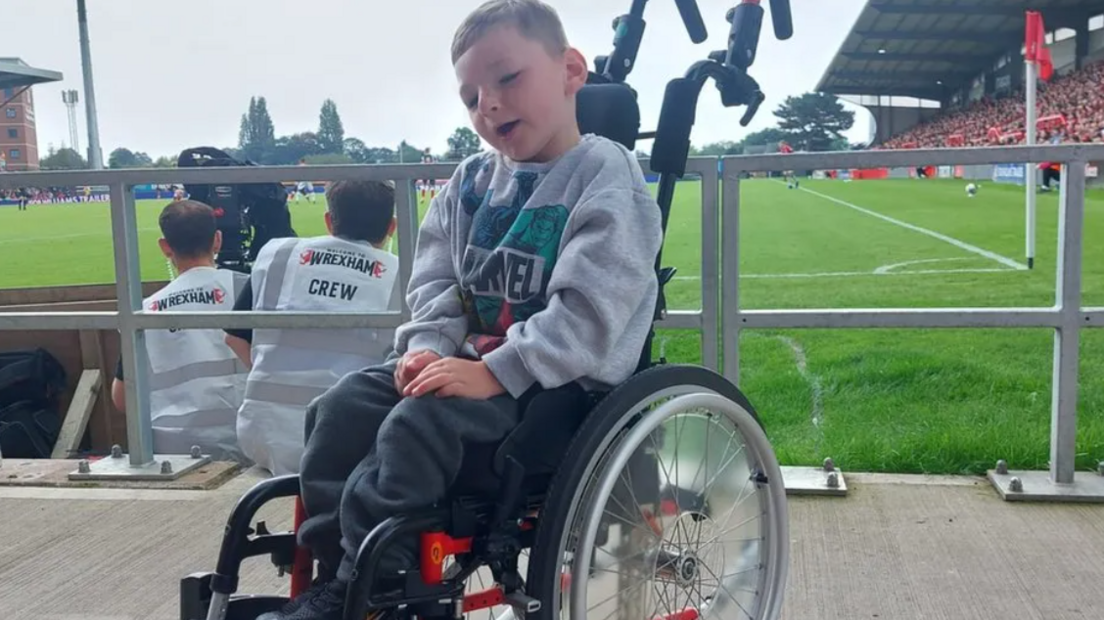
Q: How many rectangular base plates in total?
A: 3